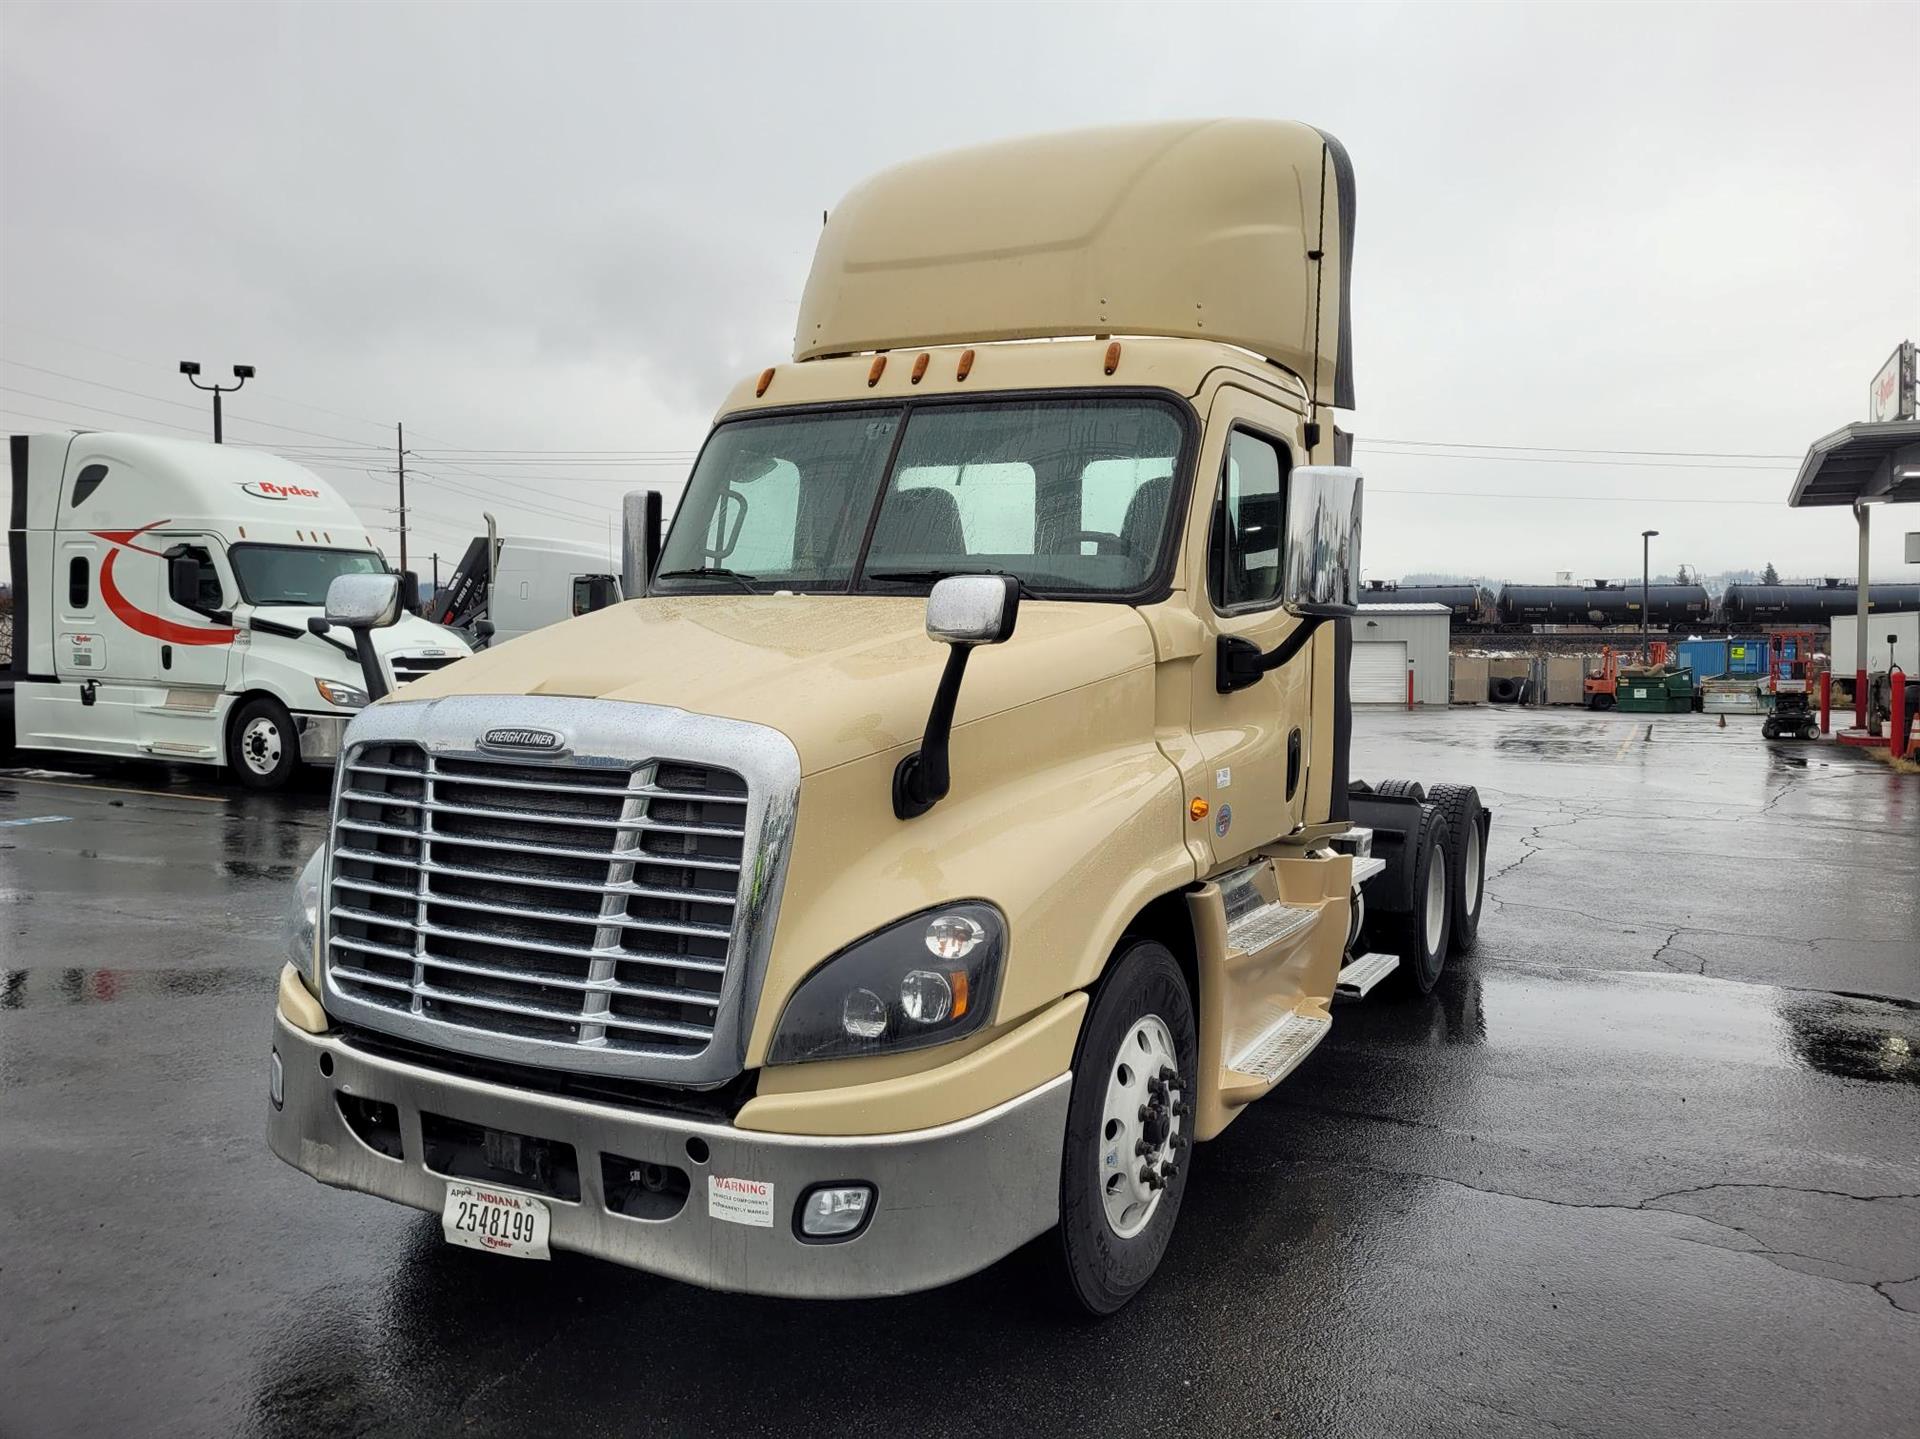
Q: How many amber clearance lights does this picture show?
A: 10